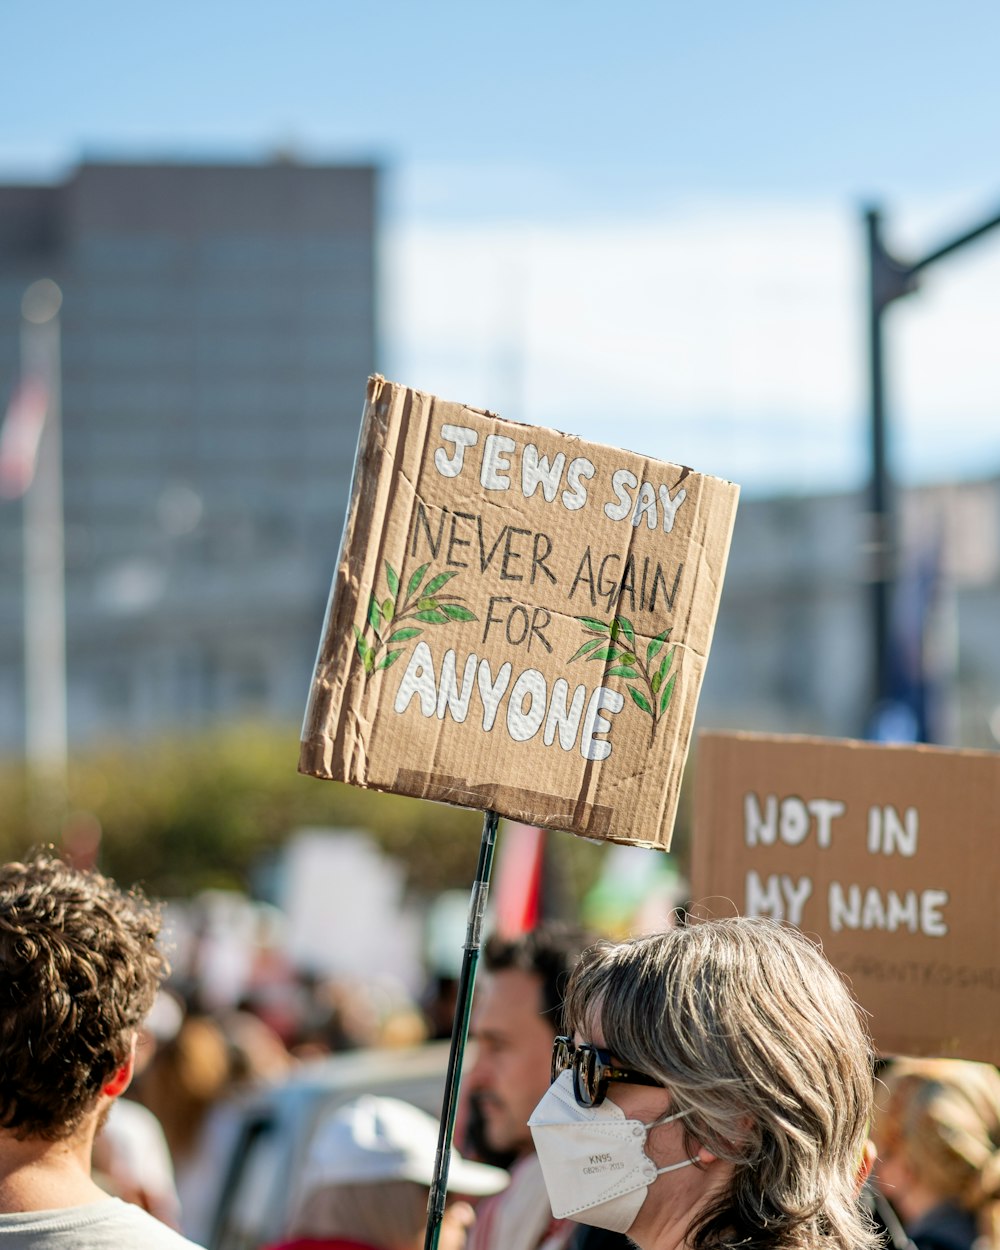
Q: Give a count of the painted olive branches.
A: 2